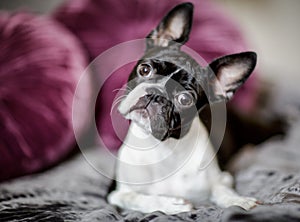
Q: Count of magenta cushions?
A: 2